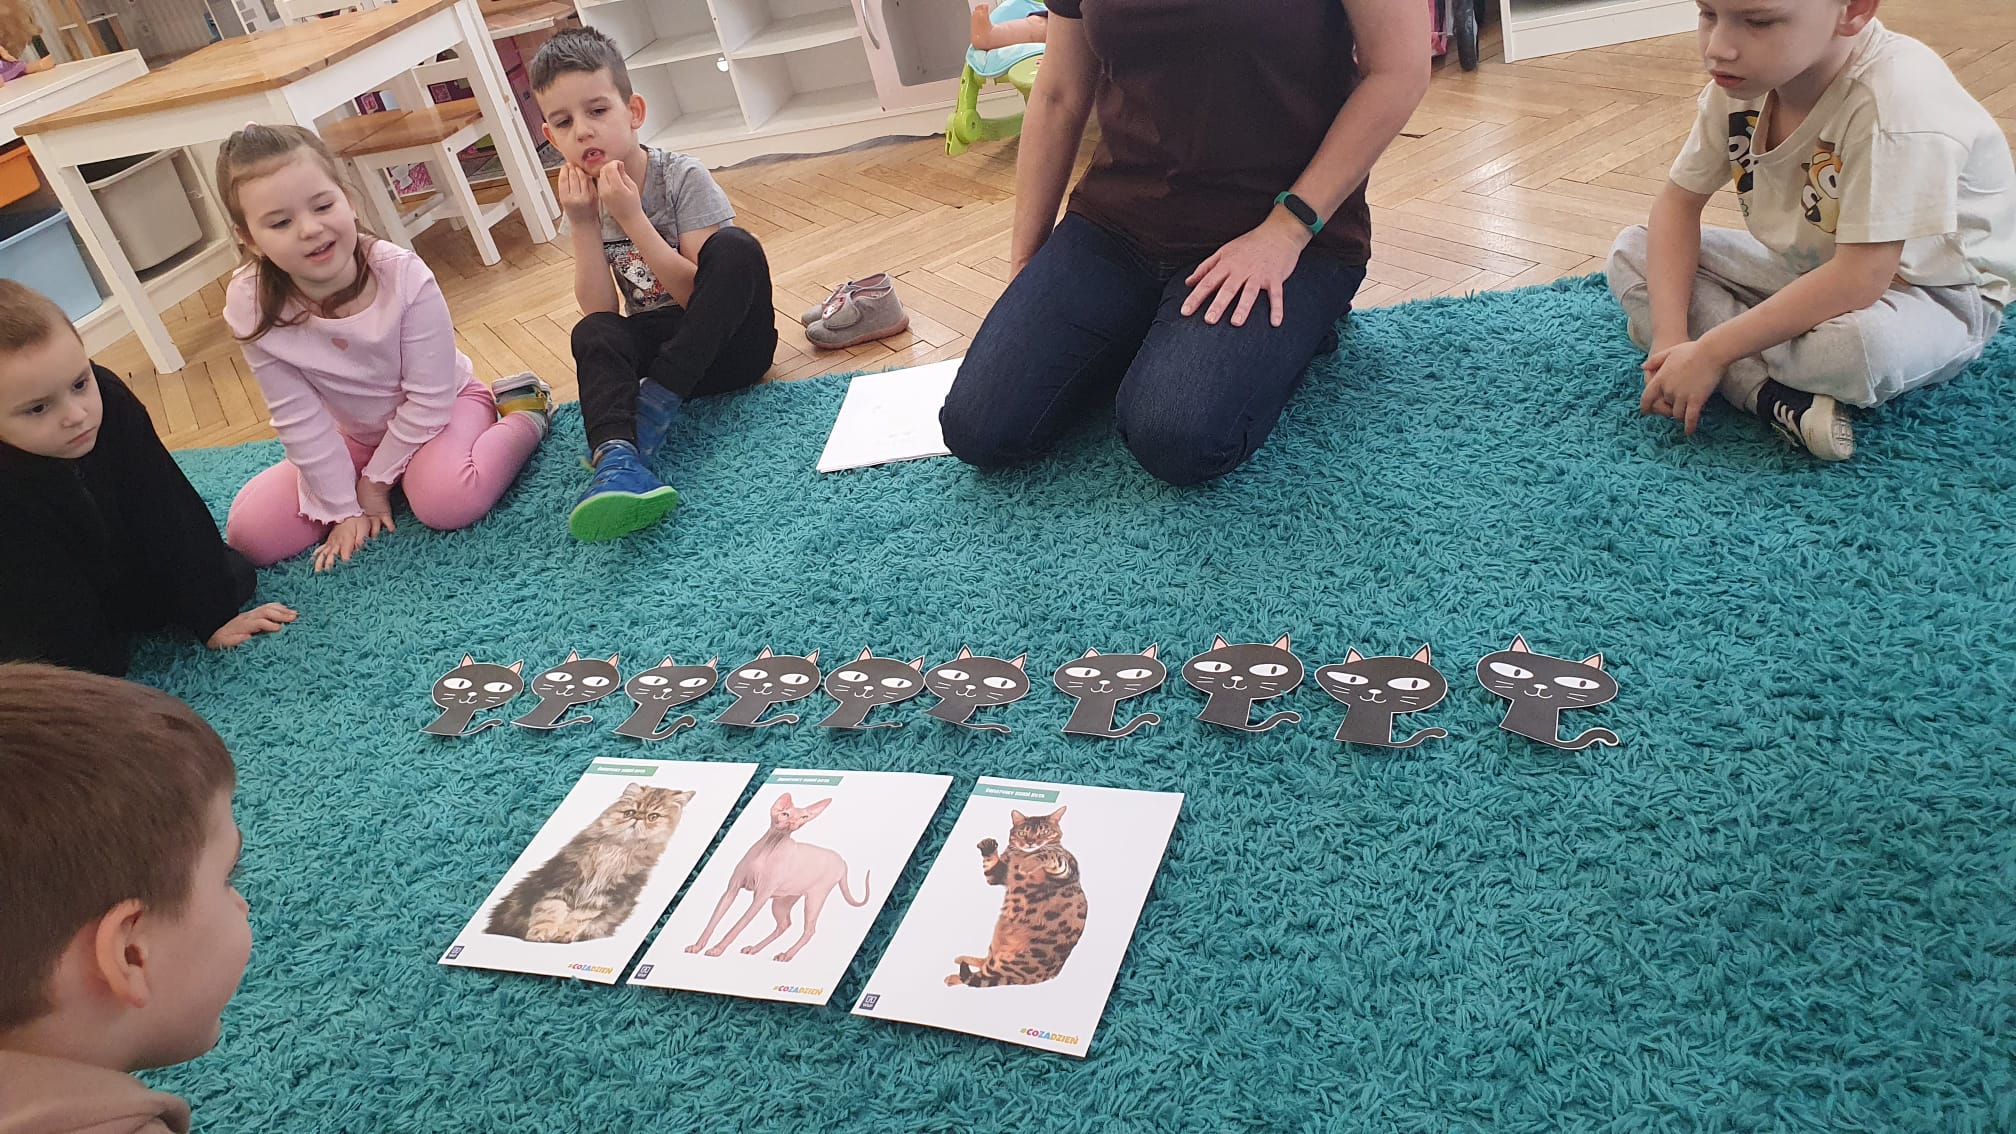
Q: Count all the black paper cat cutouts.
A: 10